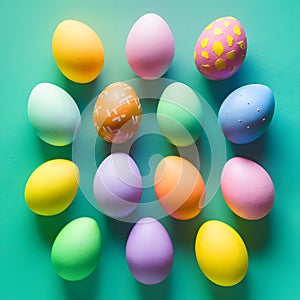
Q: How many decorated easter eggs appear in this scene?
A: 3